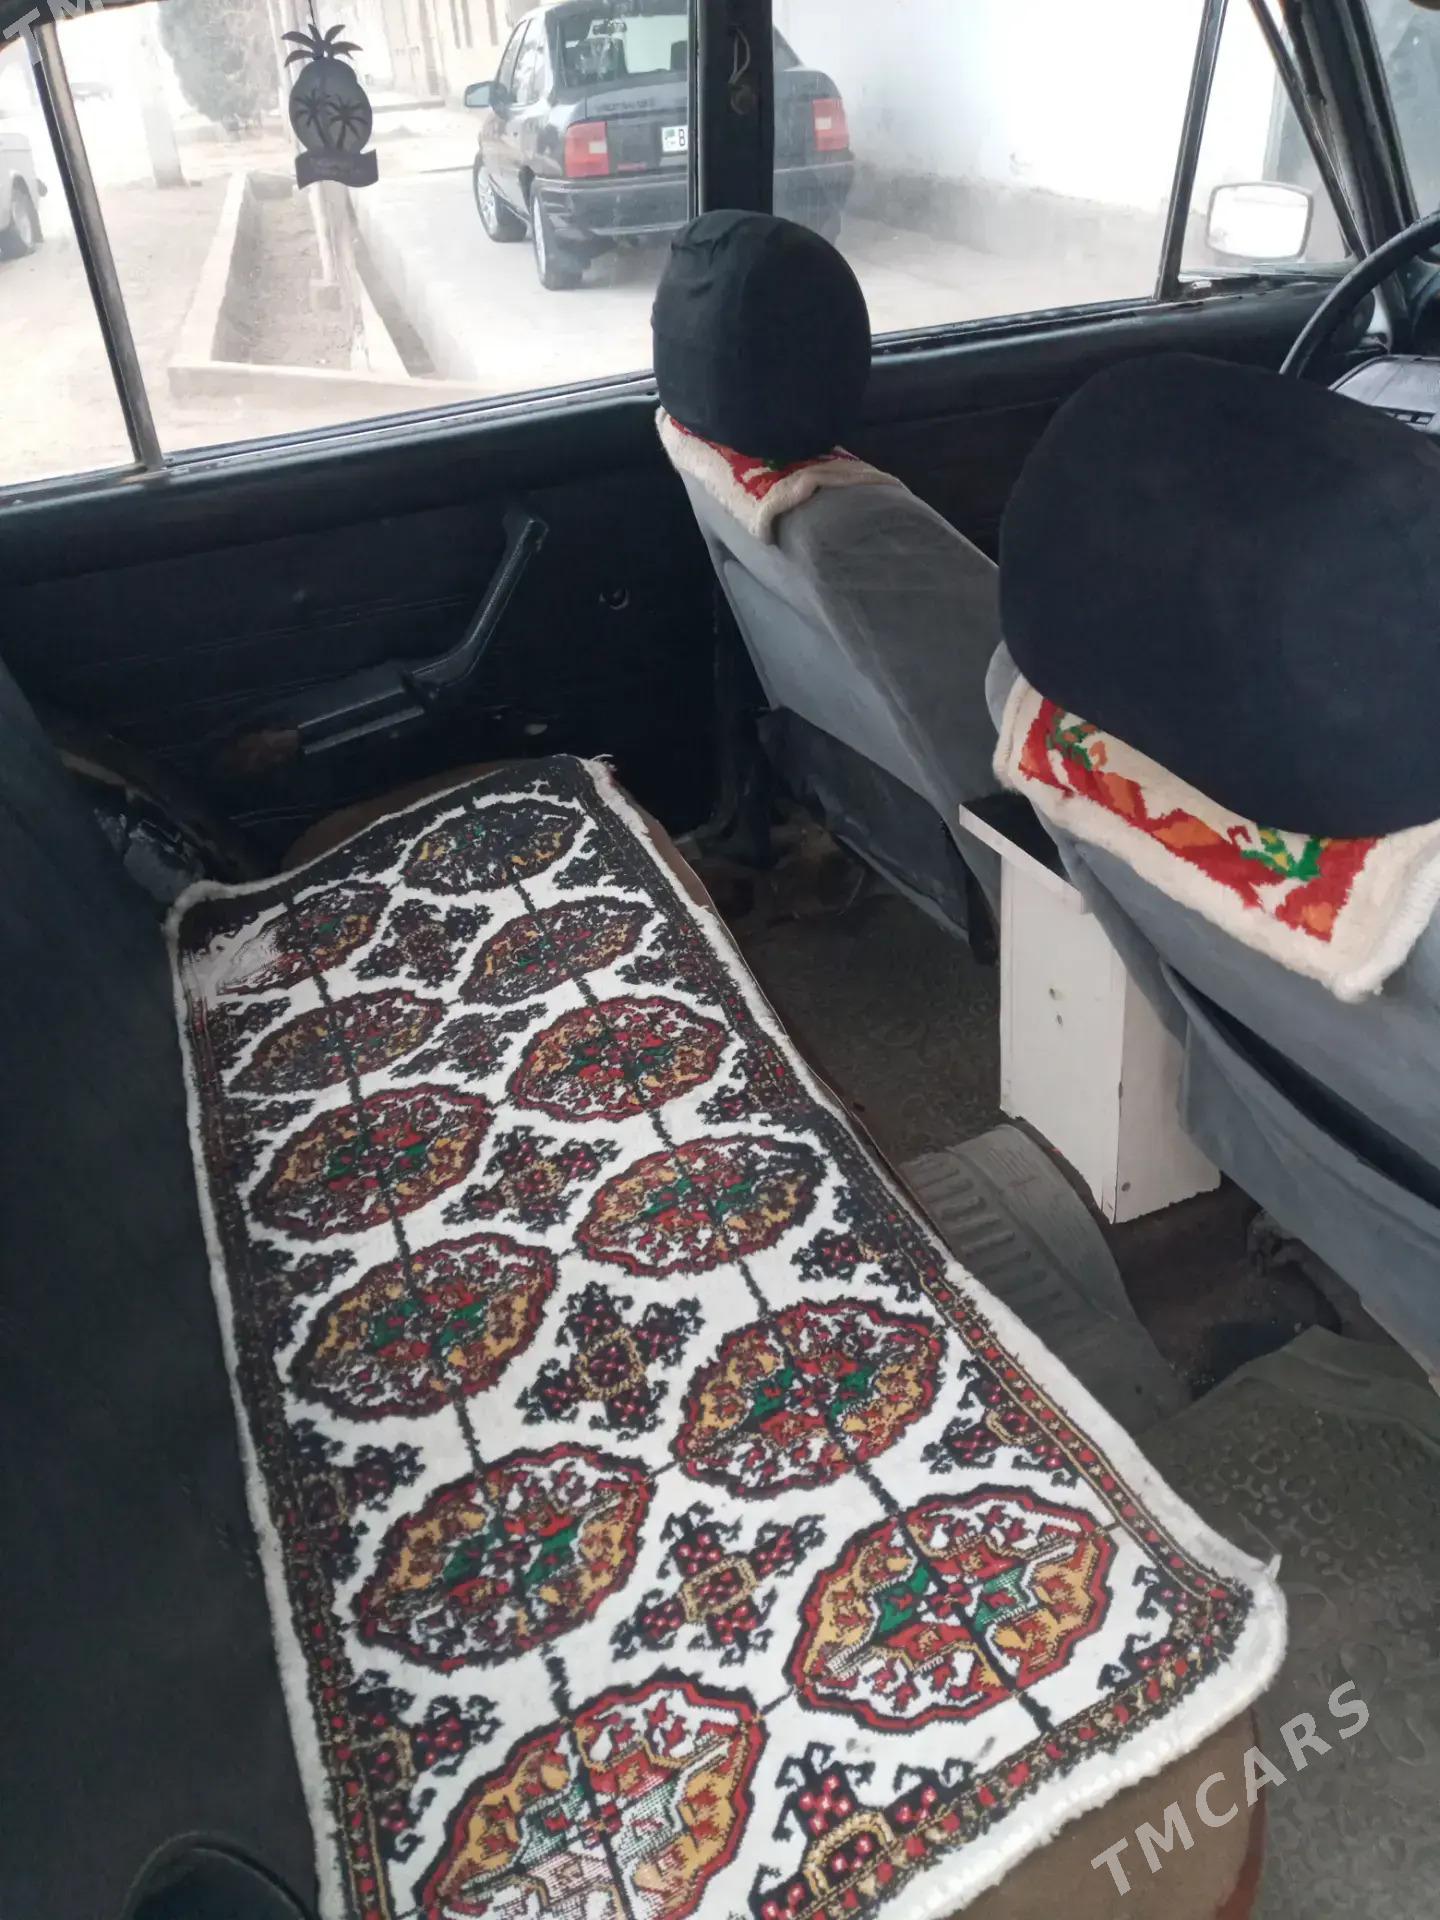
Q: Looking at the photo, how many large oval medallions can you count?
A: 12